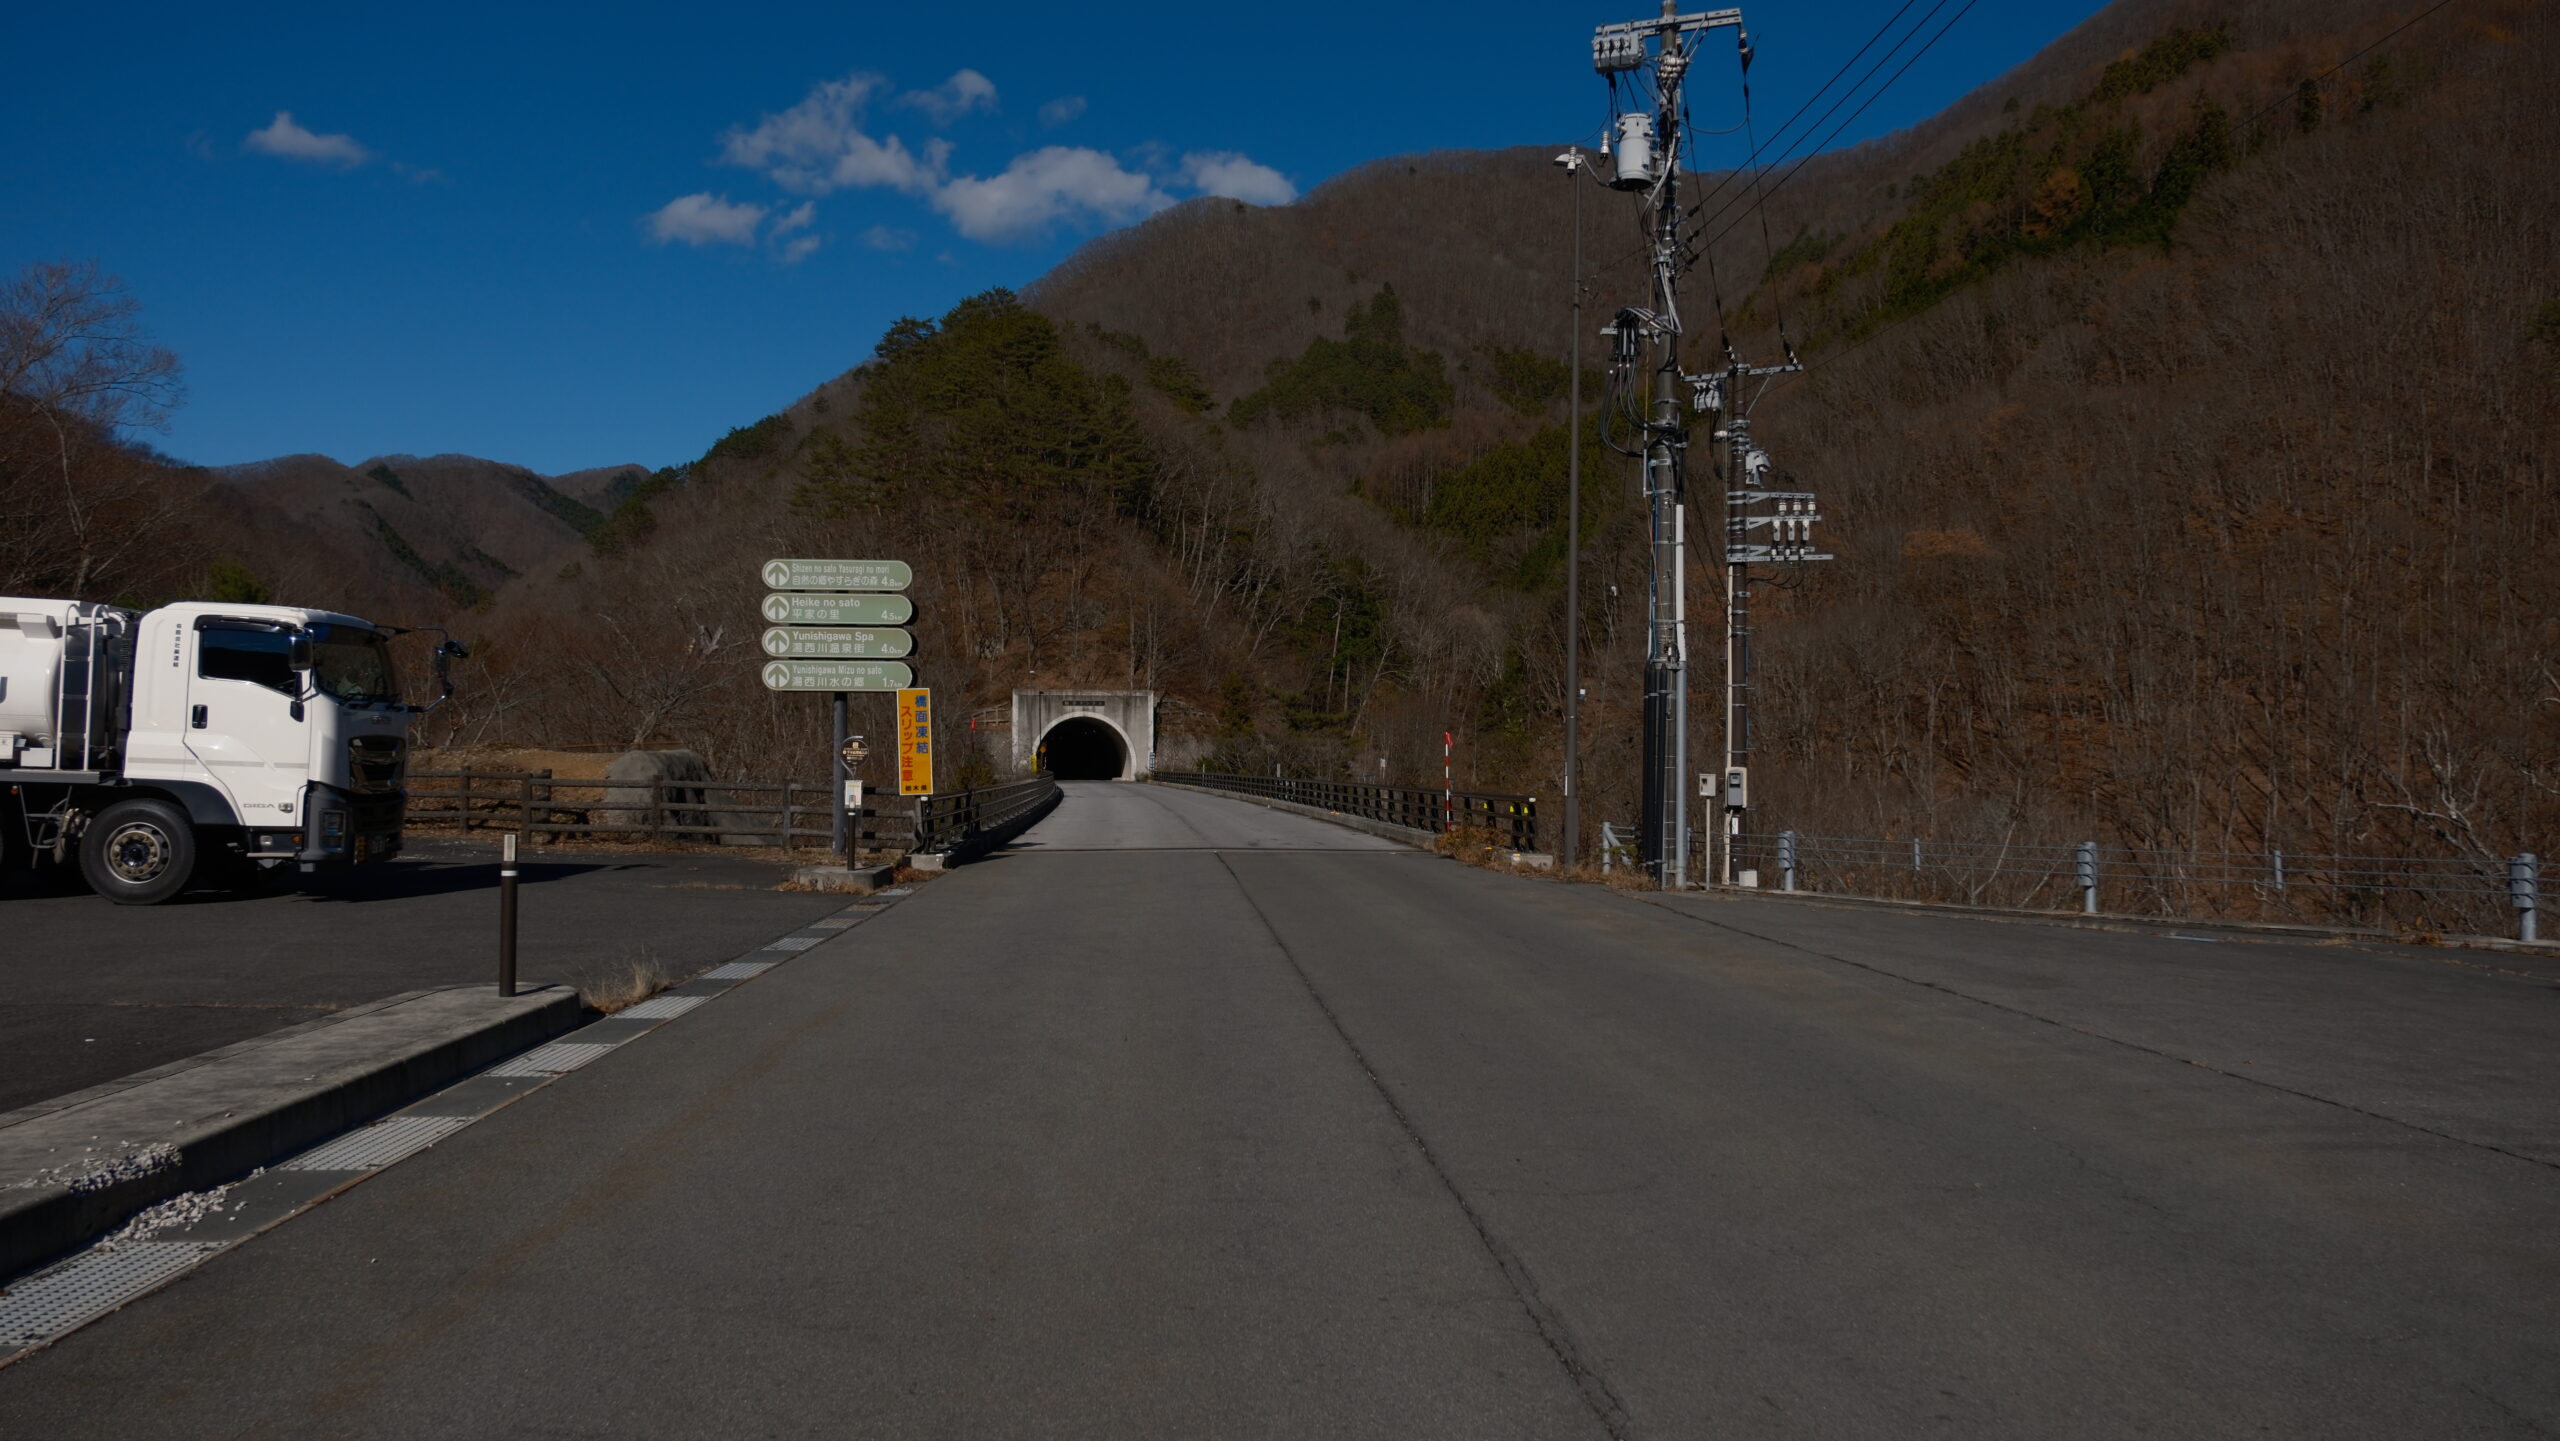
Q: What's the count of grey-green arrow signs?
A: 4